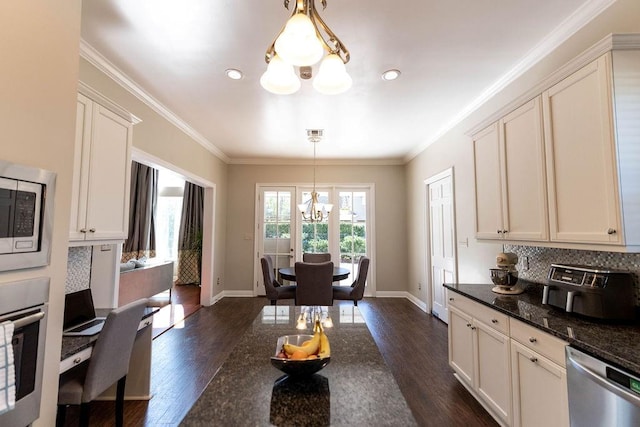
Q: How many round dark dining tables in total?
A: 1